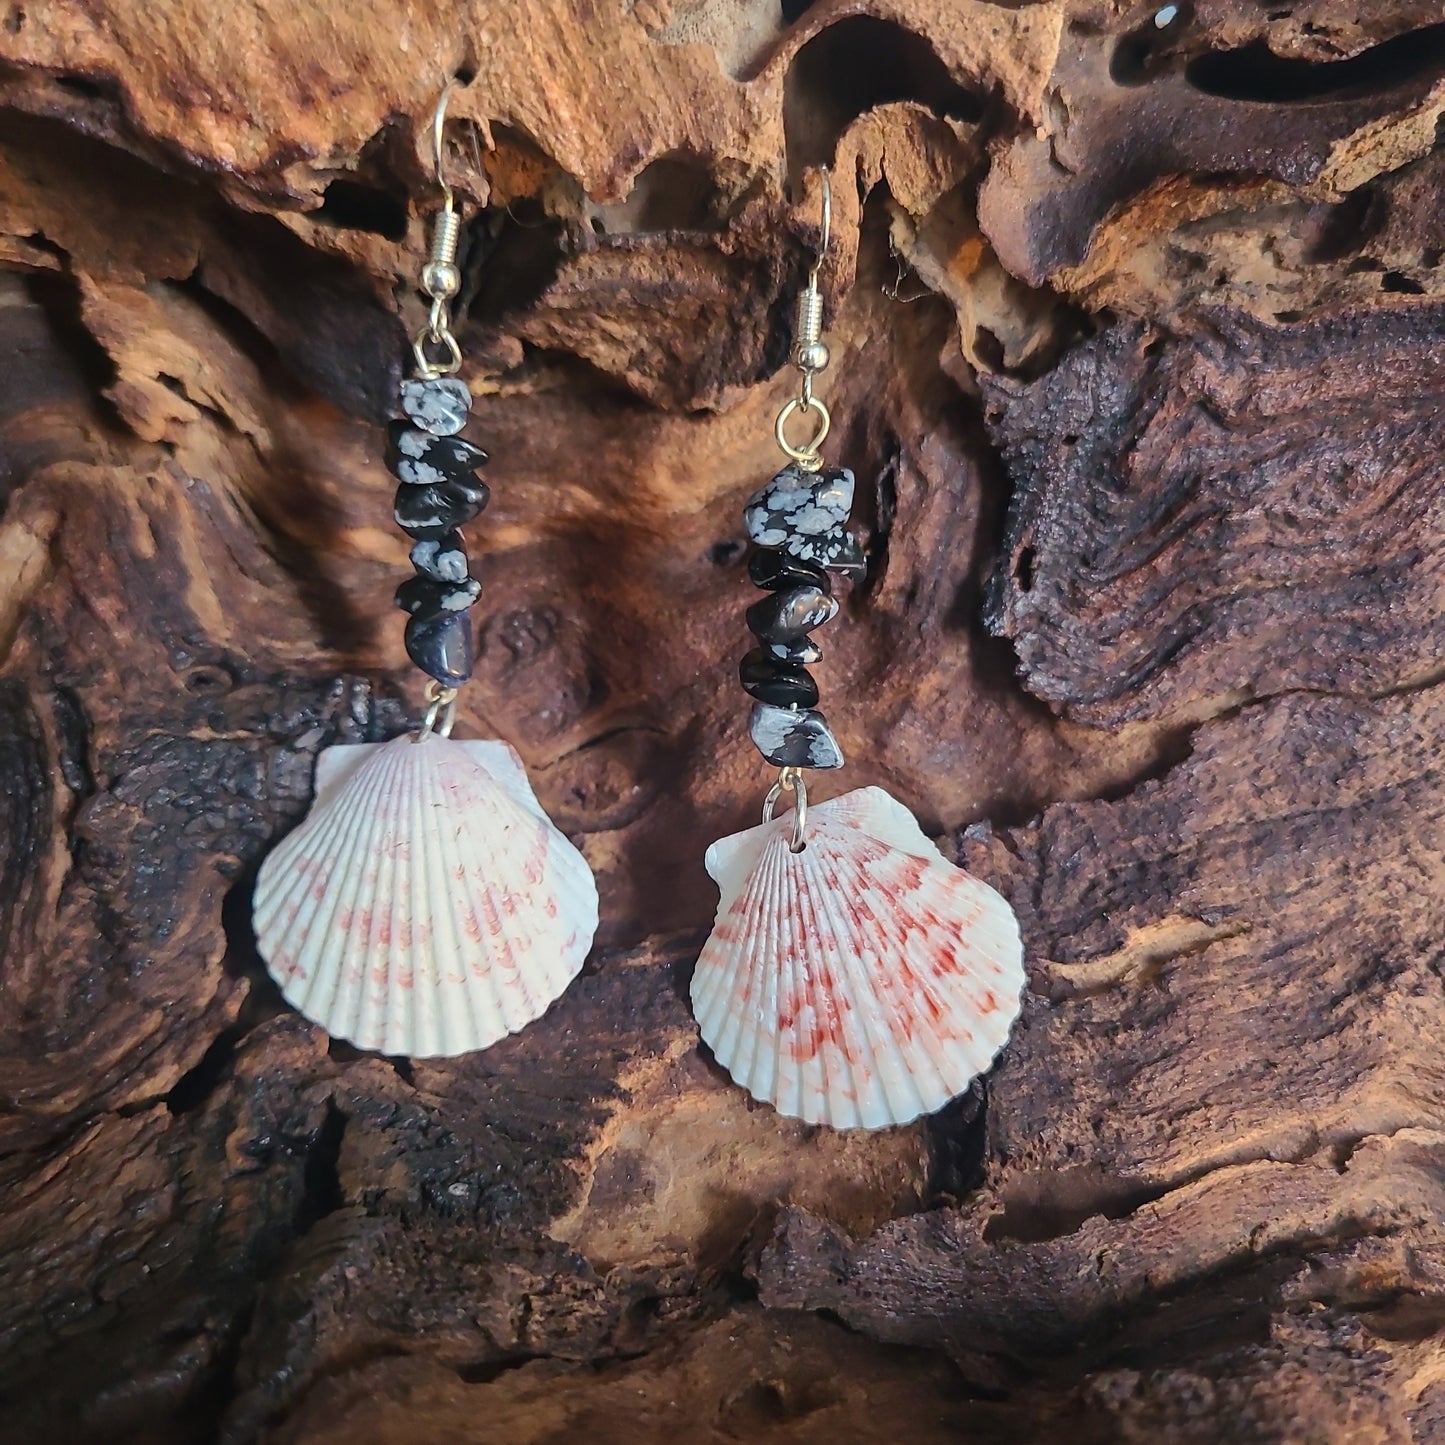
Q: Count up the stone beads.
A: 13